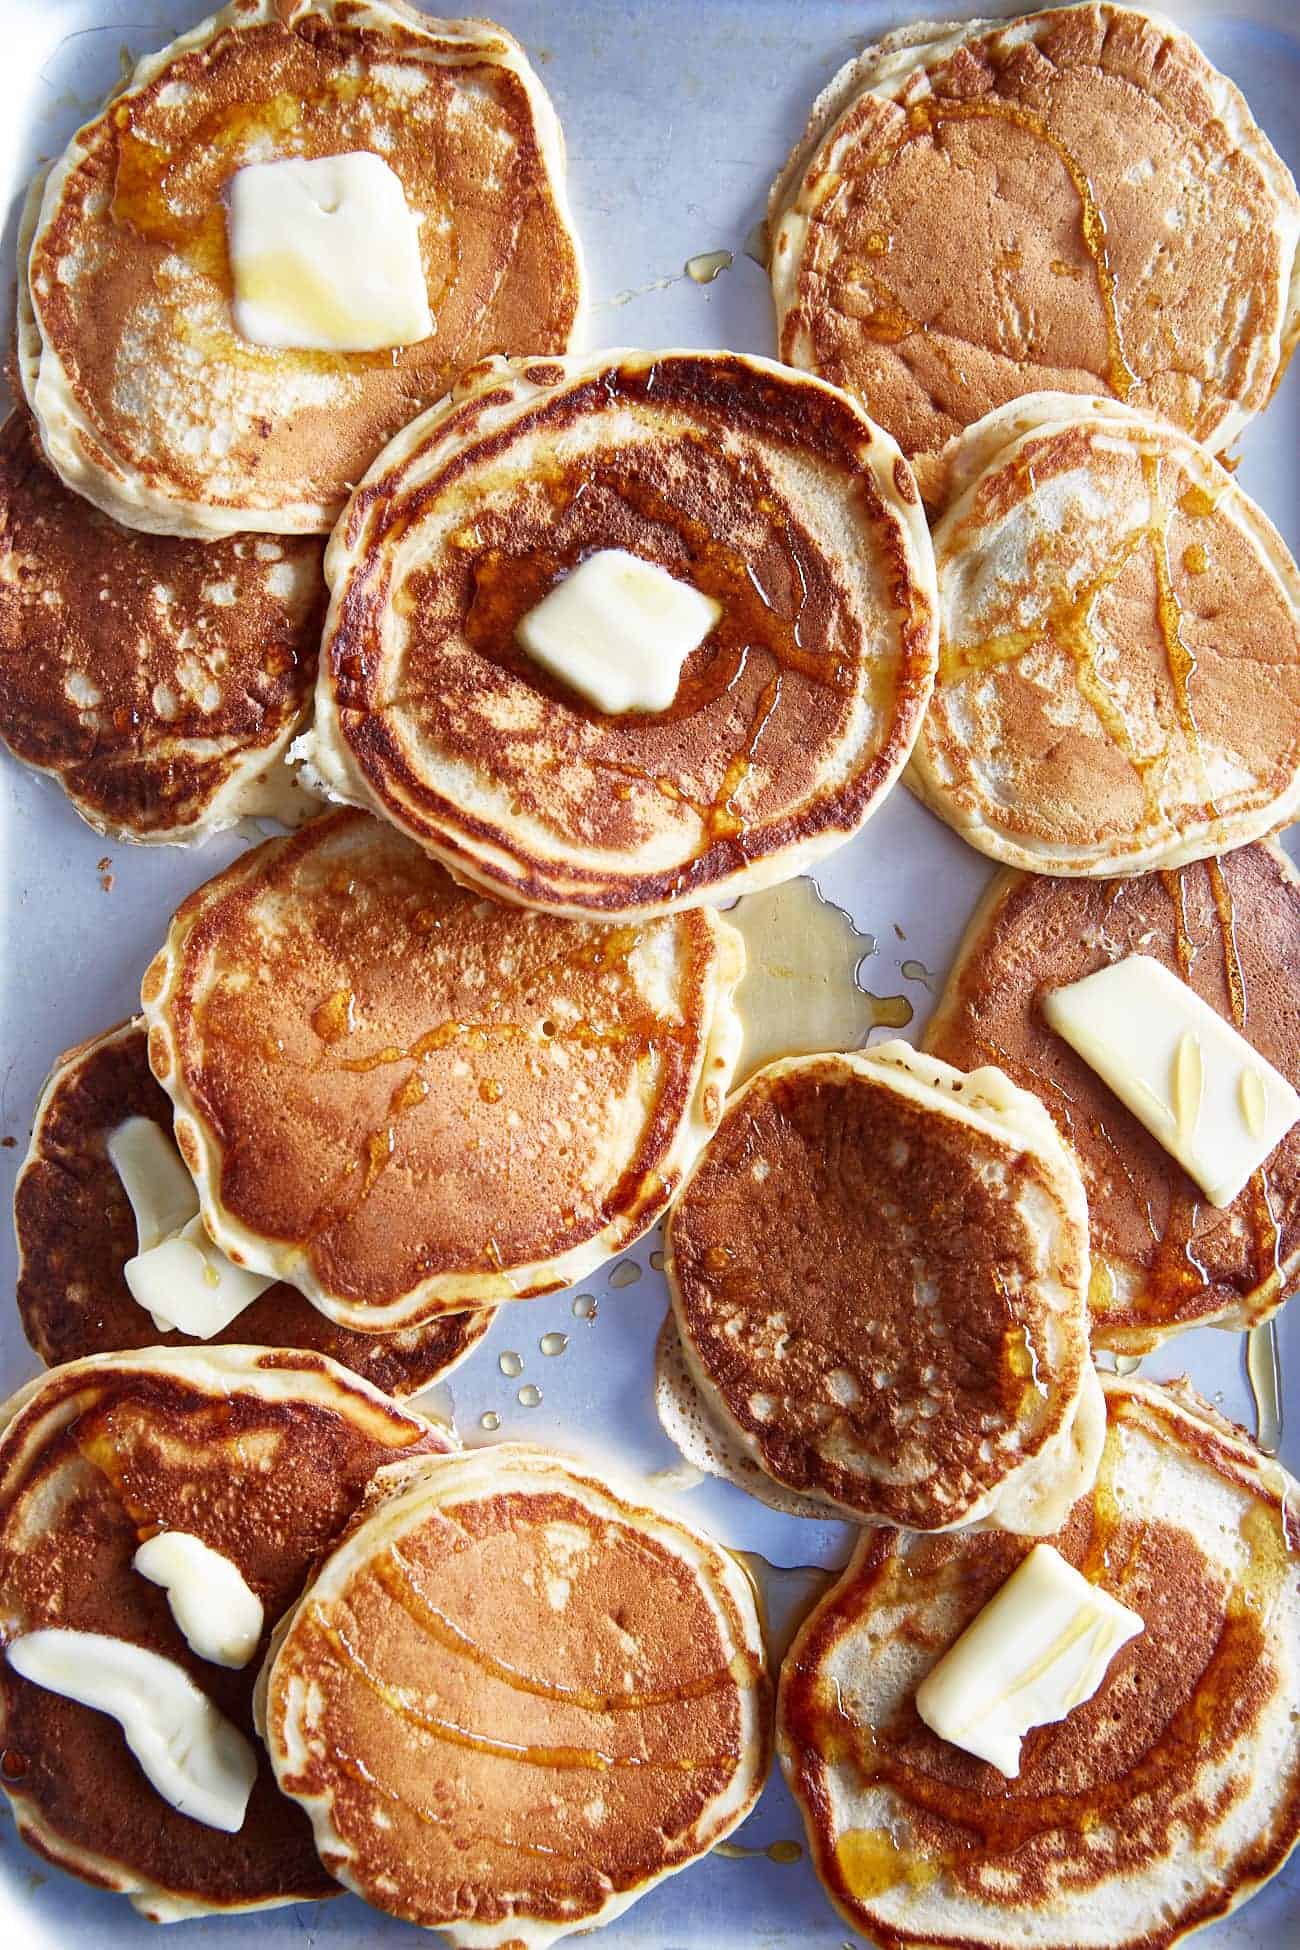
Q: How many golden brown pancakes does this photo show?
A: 12